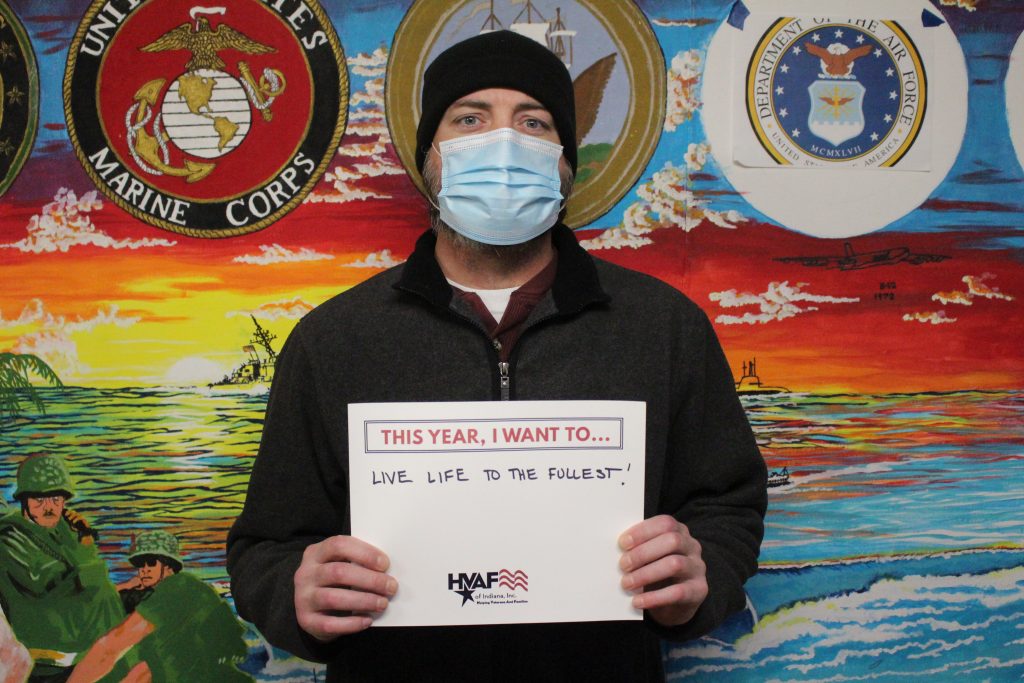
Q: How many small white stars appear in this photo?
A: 13